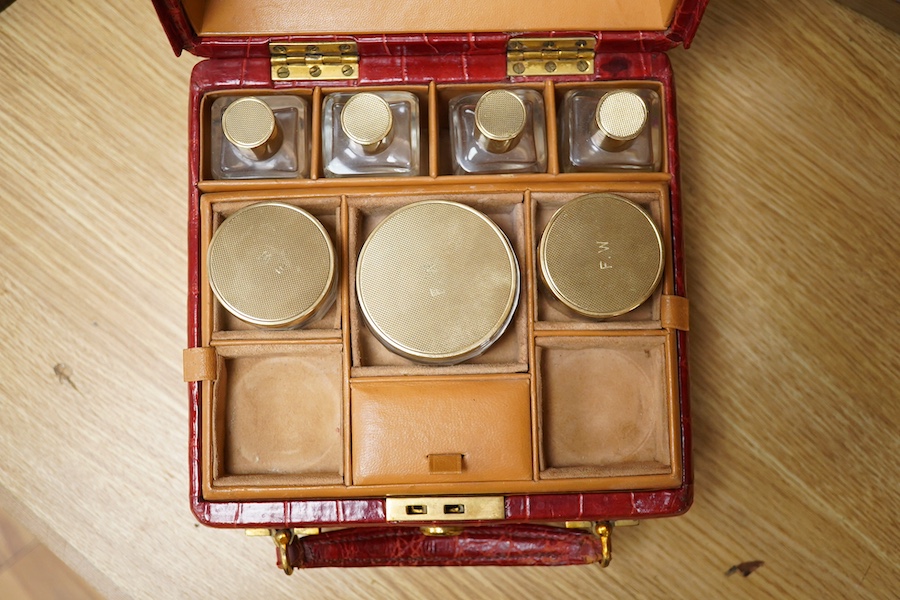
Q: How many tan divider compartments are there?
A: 10